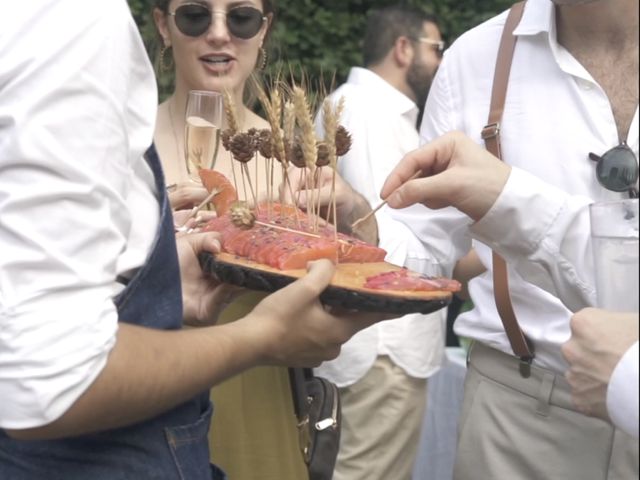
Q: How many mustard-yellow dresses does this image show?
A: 1